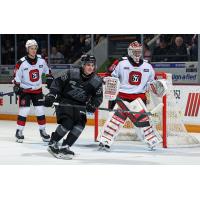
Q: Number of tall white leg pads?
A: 2